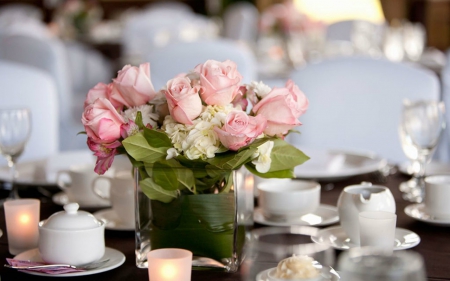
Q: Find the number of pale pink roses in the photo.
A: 7